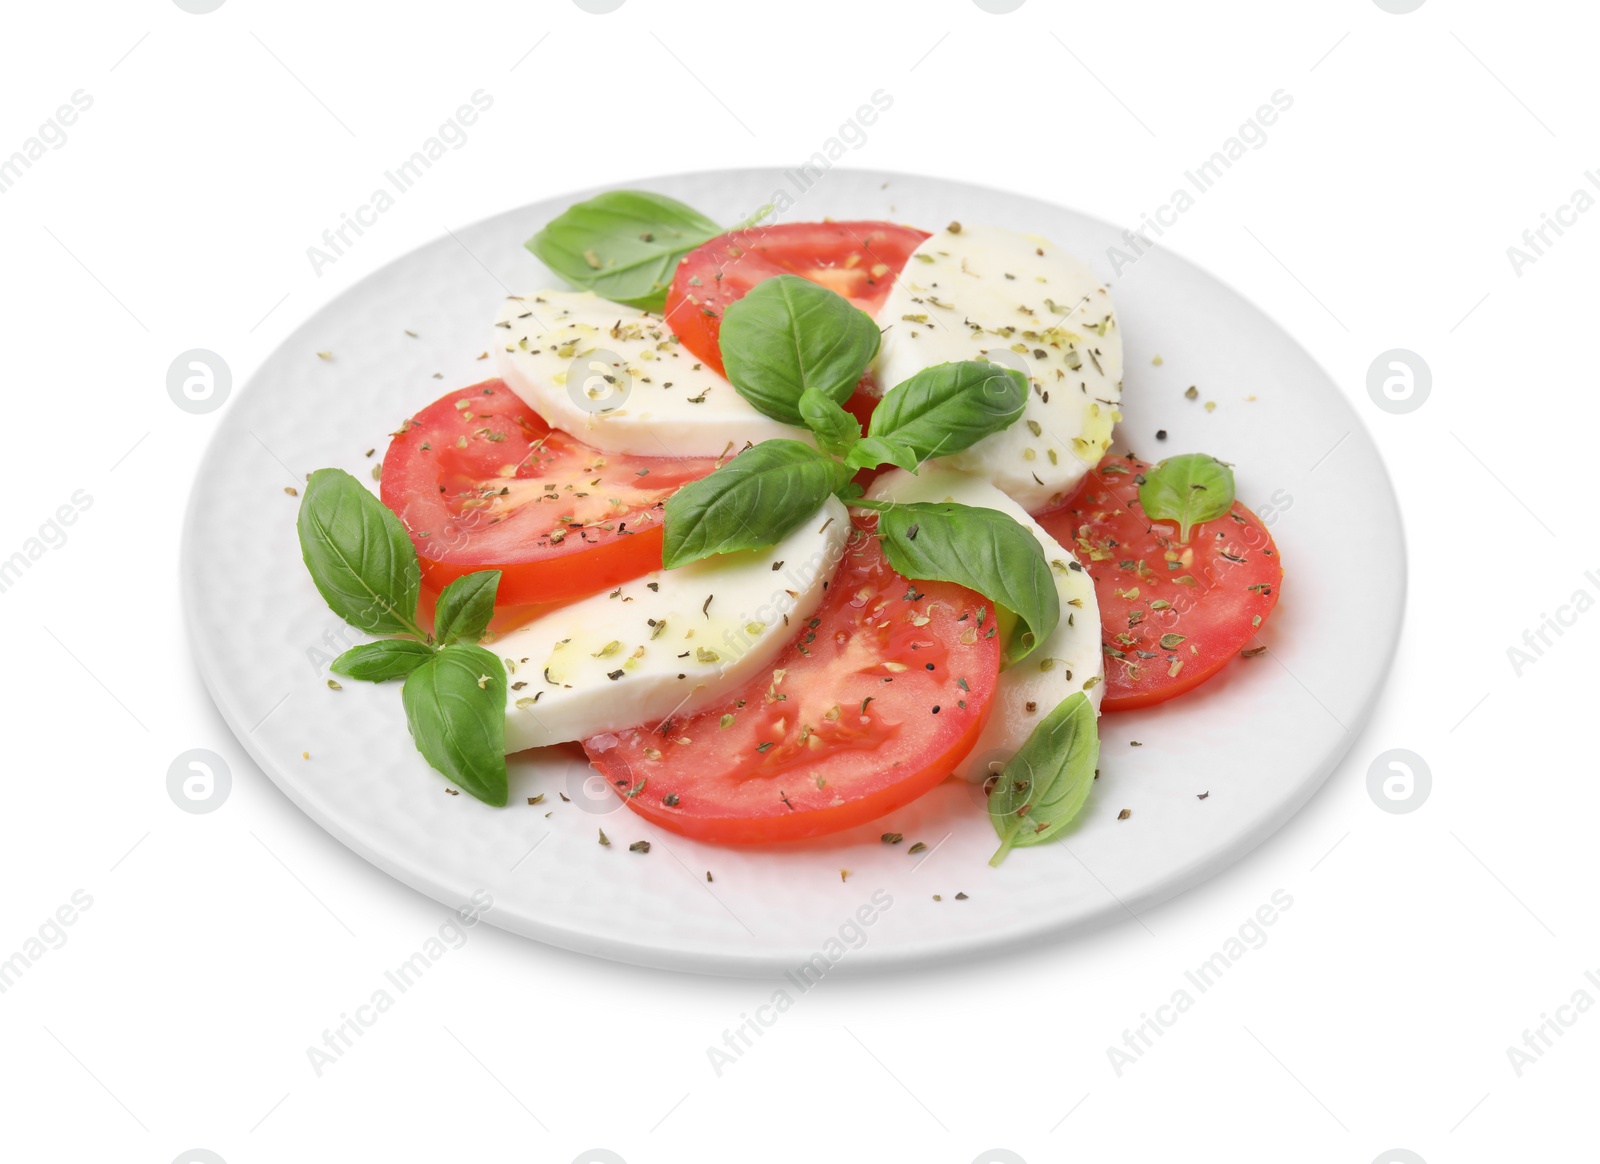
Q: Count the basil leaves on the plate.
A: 13